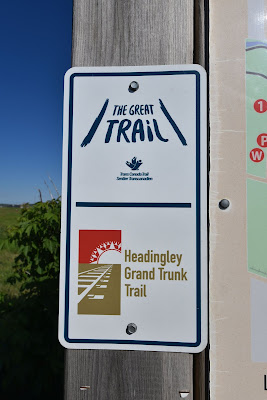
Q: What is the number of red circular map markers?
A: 3